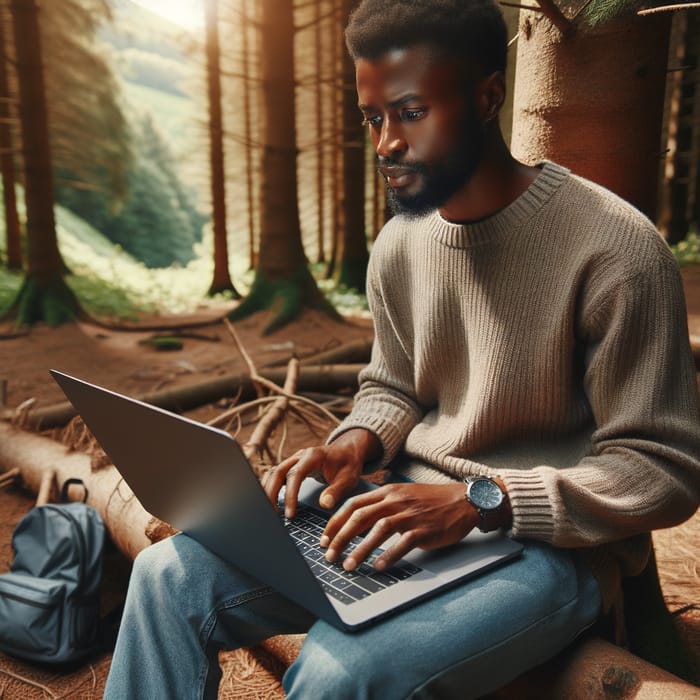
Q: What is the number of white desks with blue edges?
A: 0